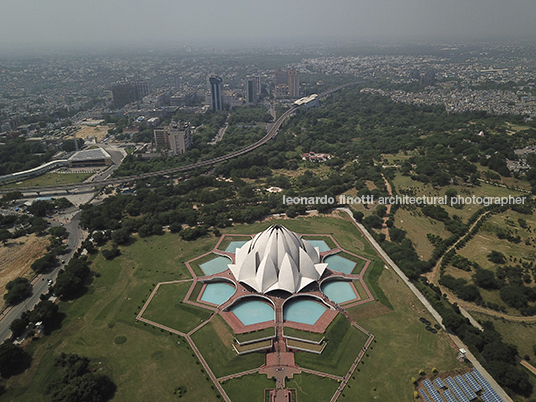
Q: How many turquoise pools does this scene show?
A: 8